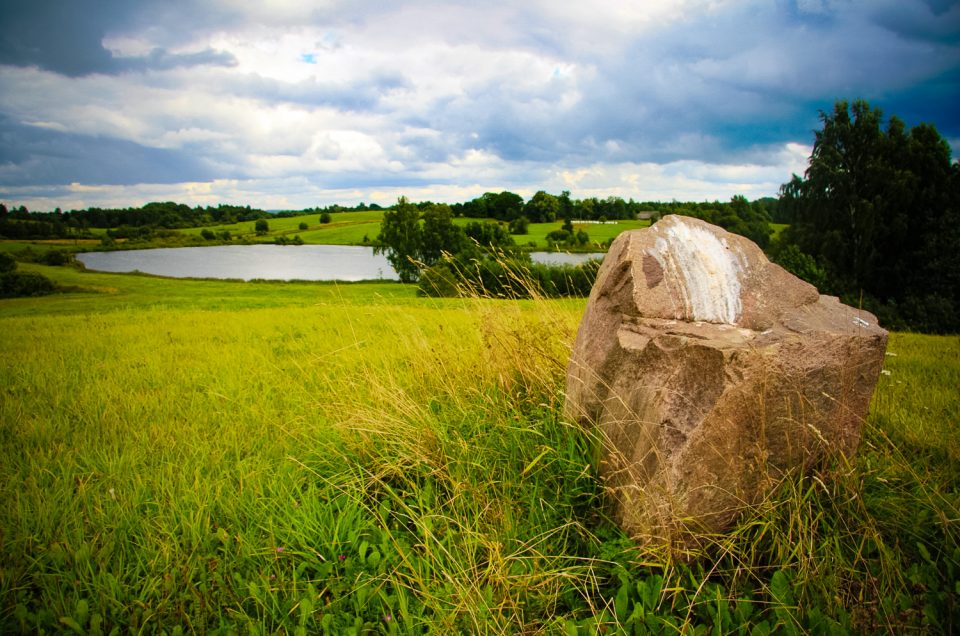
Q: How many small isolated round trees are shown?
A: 3